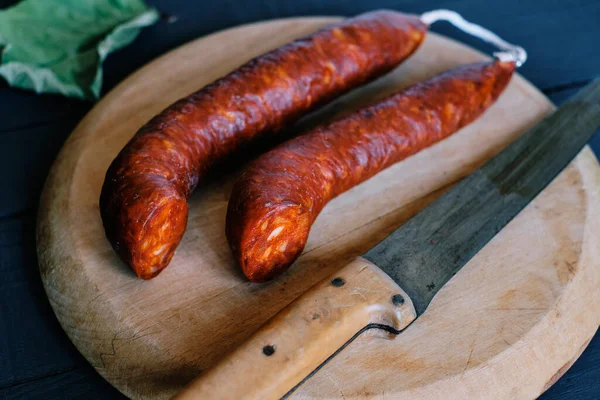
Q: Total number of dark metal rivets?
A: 3